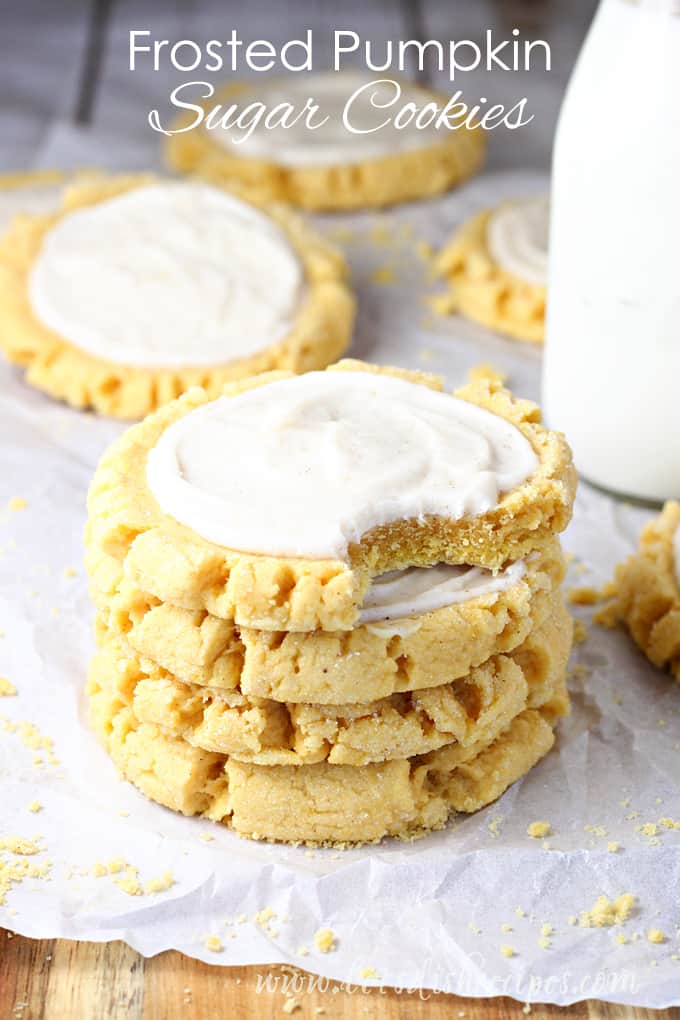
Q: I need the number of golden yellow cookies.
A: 8